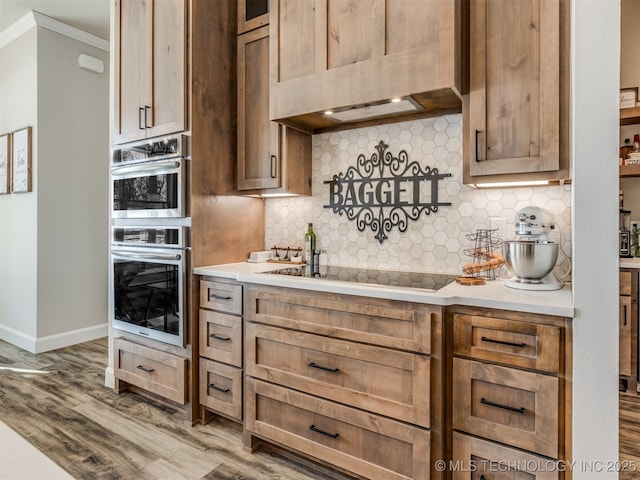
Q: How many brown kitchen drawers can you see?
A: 10